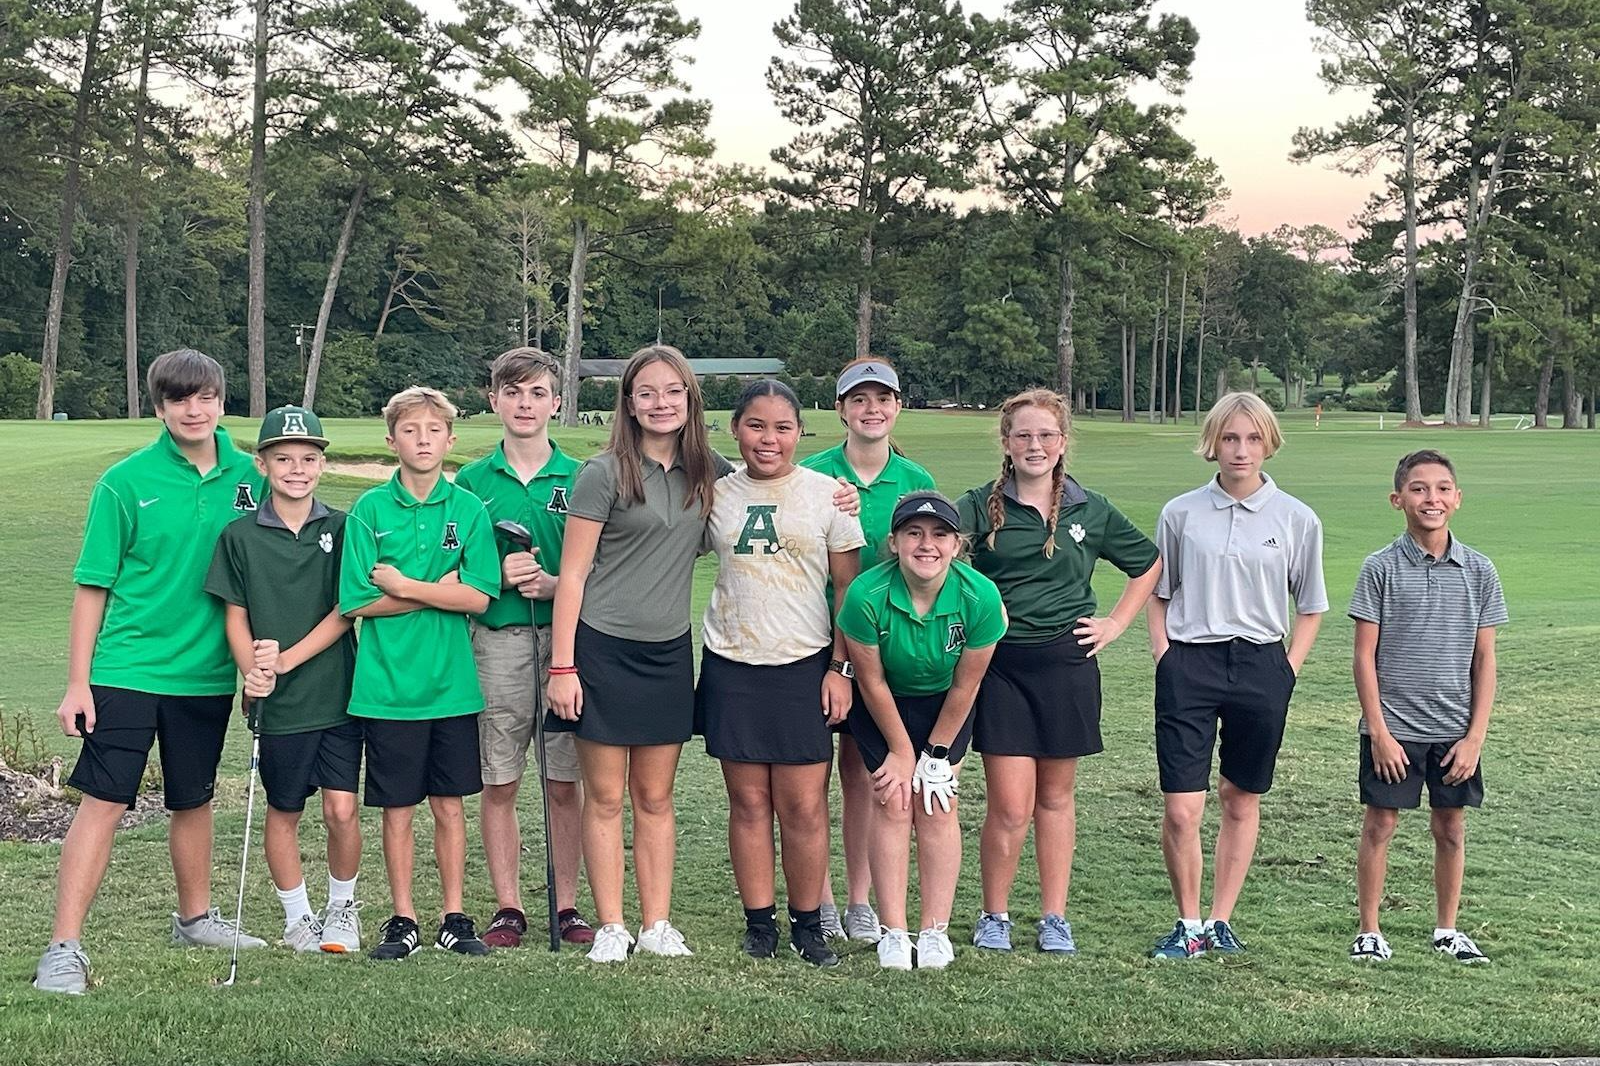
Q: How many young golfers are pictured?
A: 11